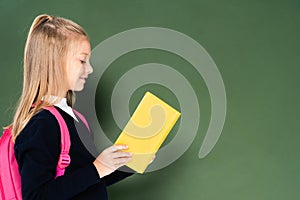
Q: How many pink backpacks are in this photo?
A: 1